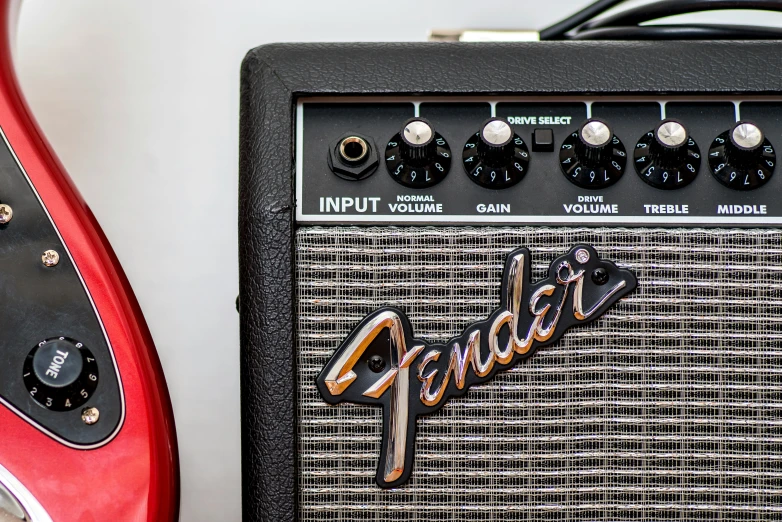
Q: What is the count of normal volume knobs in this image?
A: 1